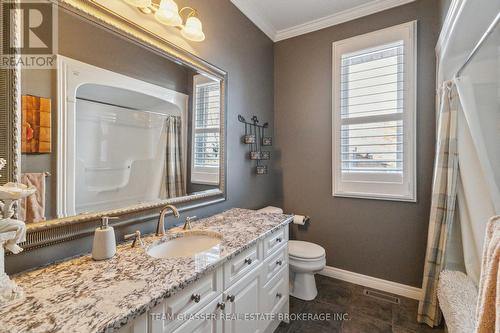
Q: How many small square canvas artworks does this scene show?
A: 1